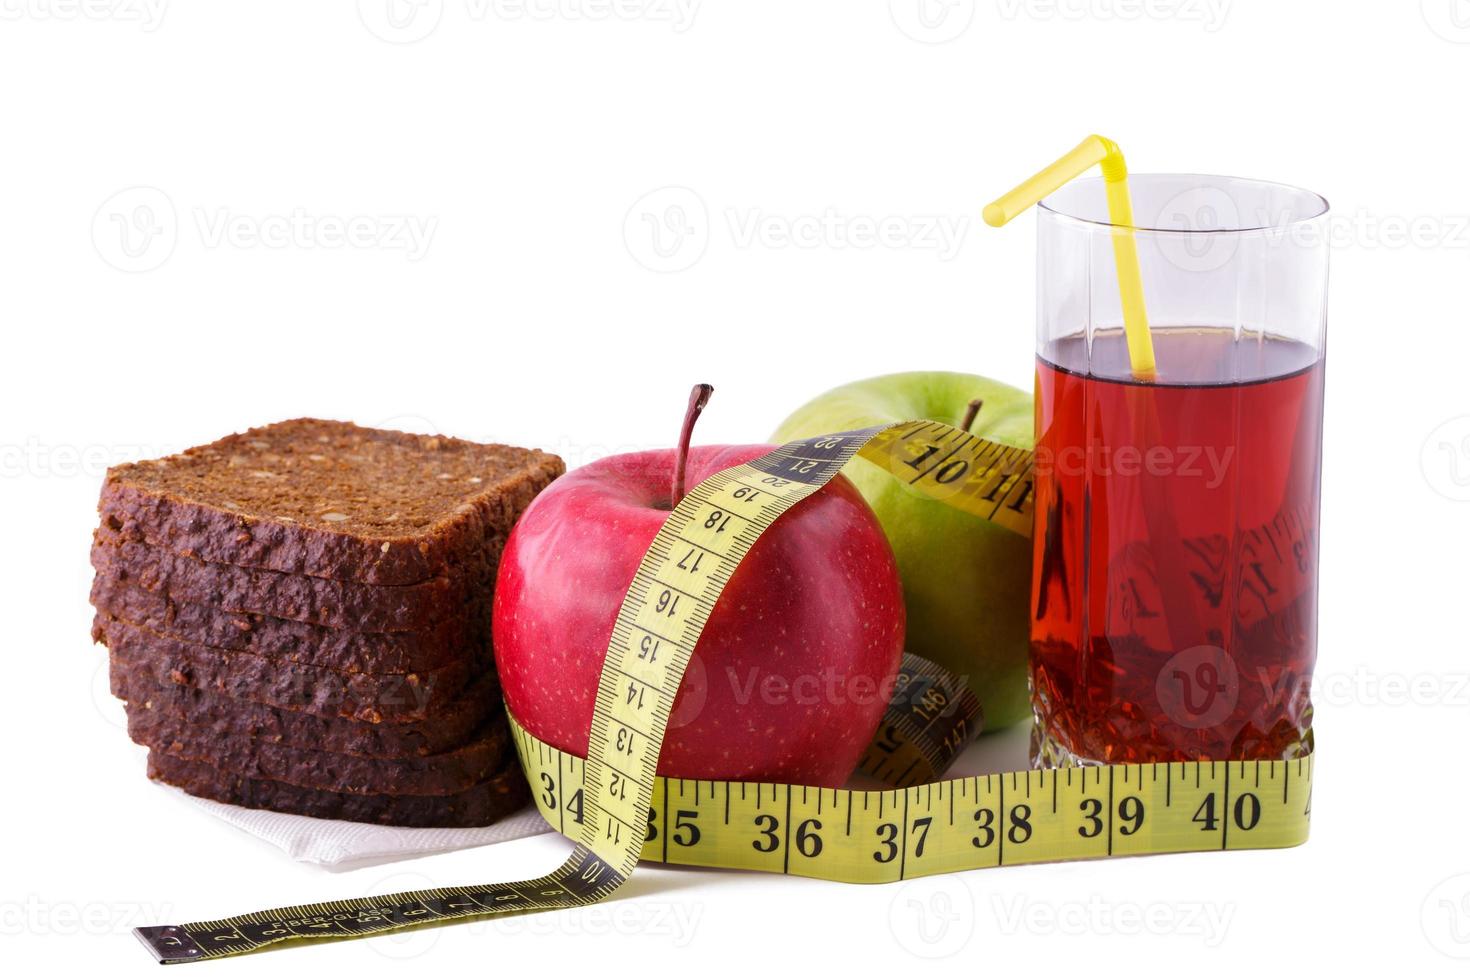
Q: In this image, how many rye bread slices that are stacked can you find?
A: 7